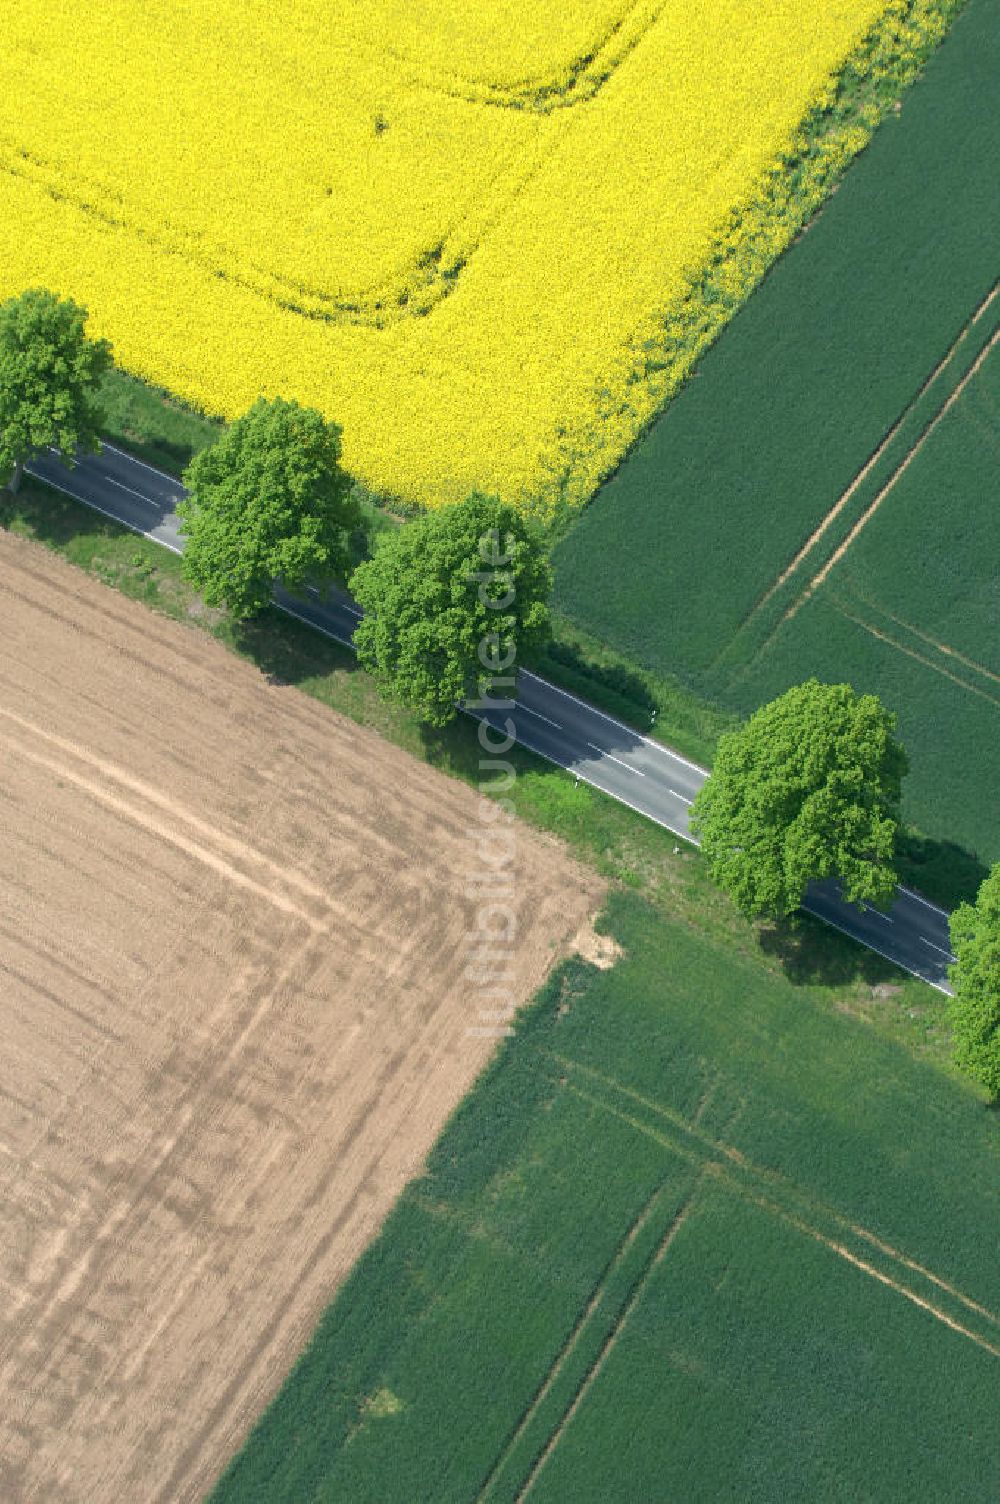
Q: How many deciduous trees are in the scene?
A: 5